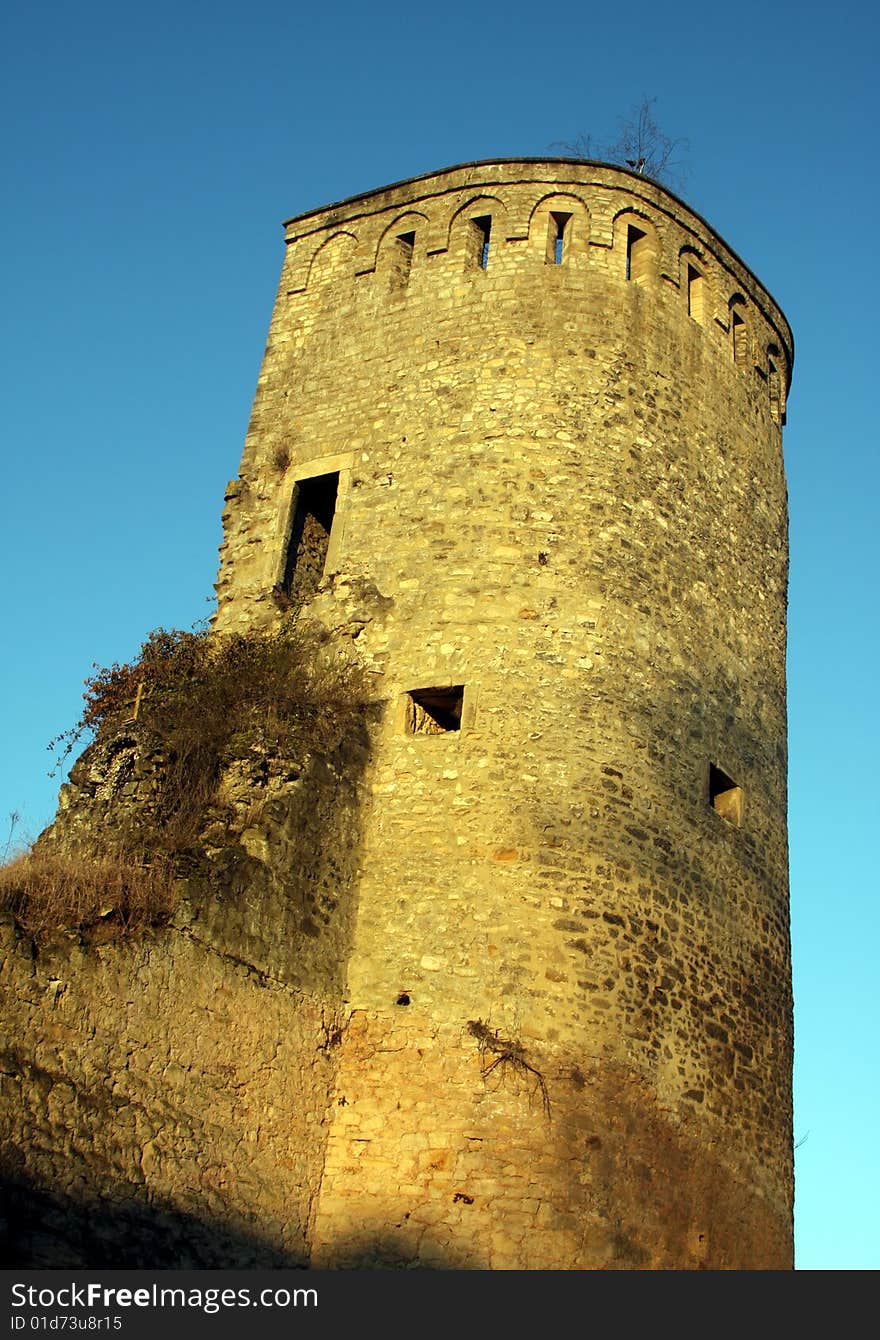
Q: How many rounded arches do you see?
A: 8